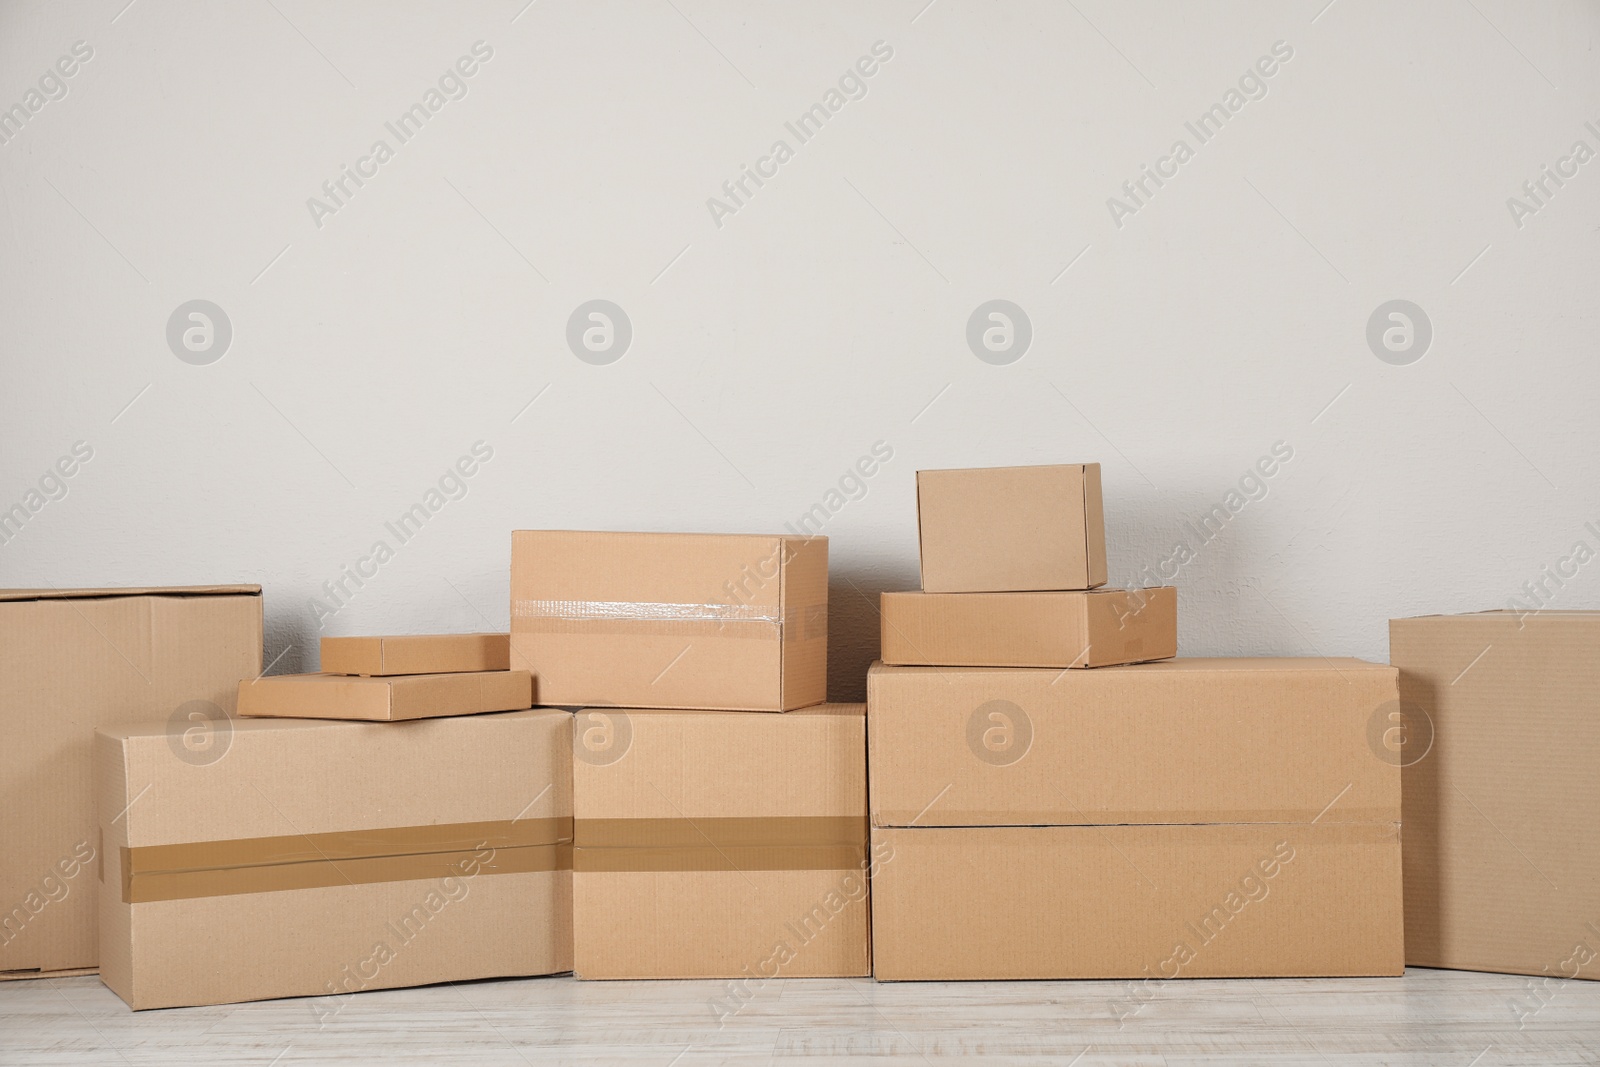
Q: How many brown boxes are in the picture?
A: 10